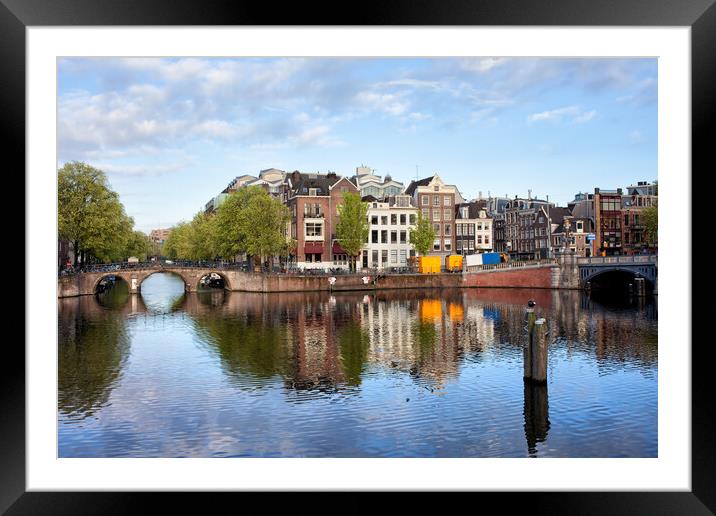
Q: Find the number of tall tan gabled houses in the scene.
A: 1